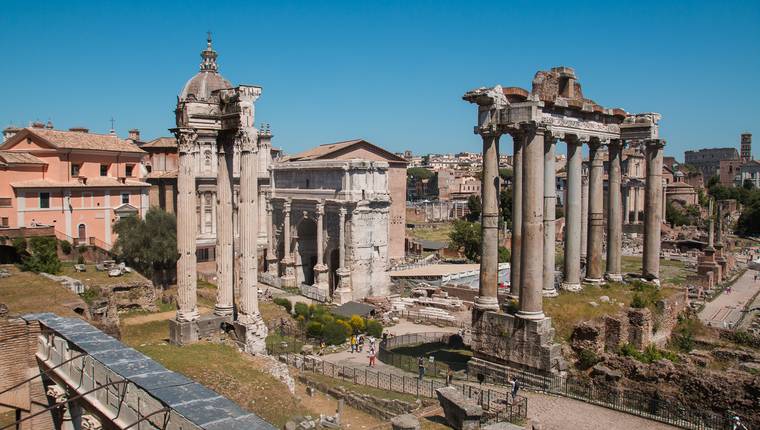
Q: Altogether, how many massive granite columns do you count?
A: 8